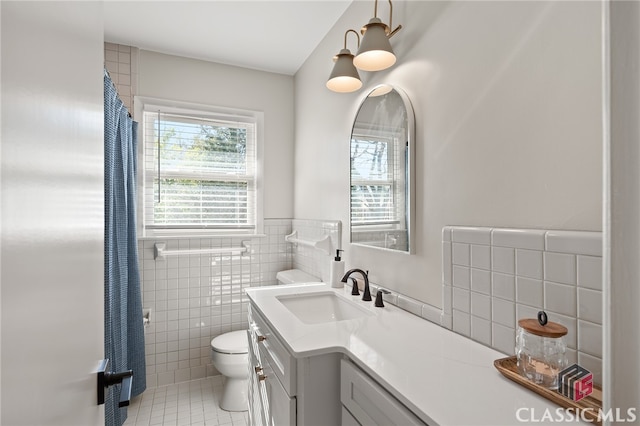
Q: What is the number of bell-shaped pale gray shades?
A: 2